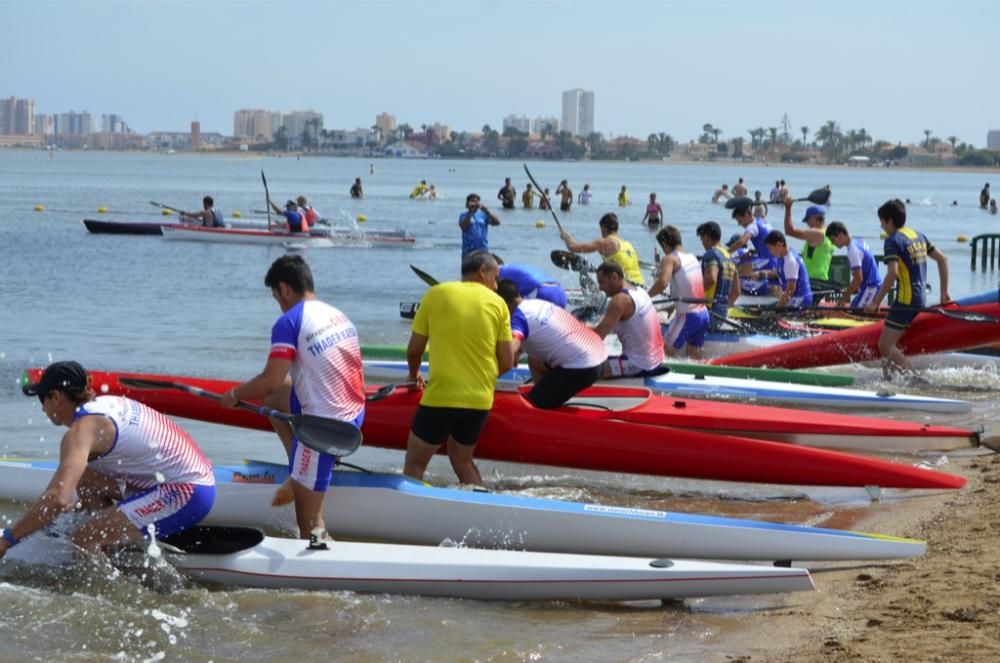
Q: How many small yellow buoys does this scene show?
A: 8